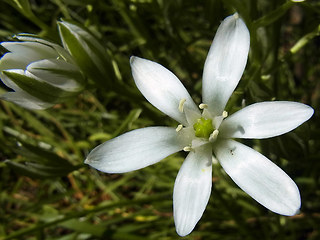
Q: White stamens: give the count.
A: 6